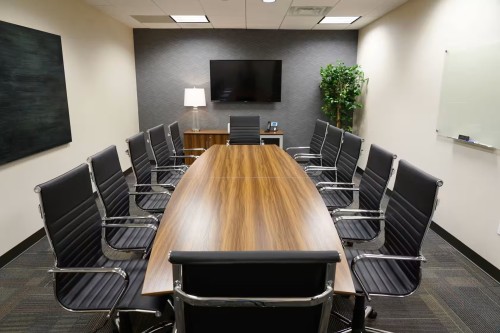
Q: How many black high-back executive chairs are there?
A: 12